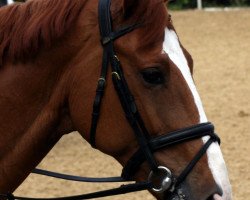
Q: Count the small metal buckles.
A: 3